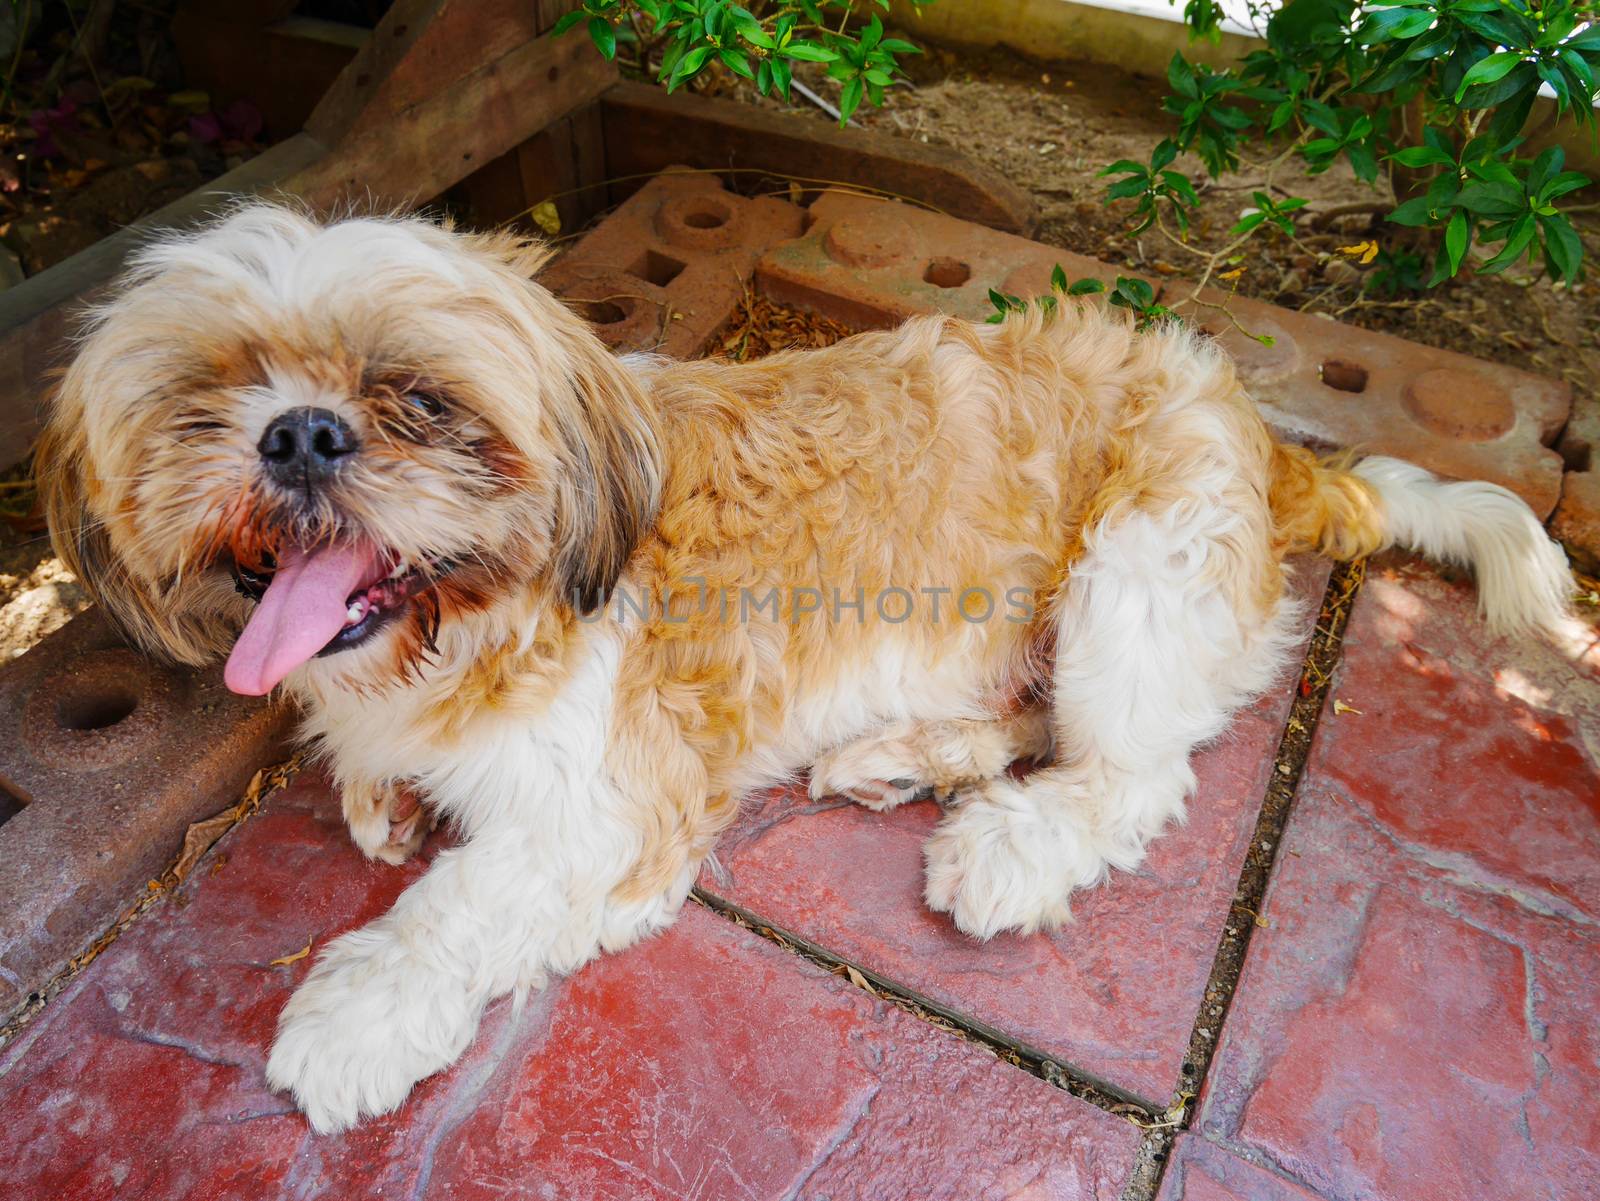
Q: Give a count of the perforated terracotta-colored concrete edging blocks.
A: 5